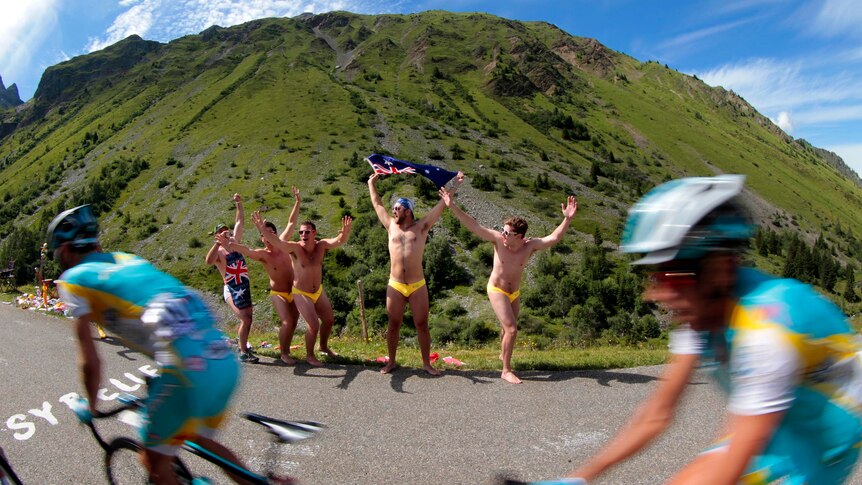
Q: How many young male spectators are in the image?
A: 5